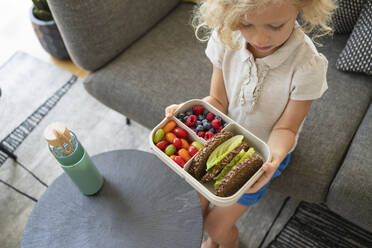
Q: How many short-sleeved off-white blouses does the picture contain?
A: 1